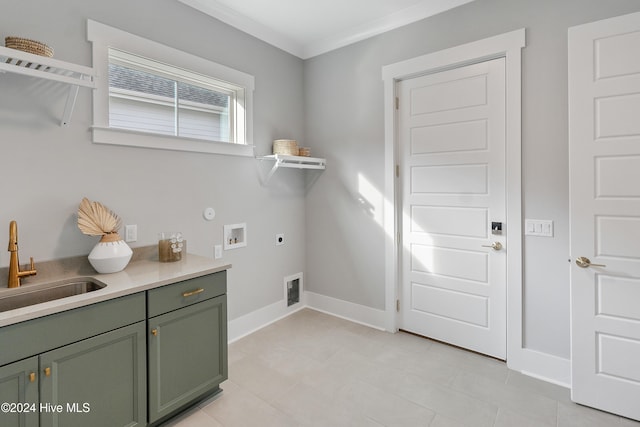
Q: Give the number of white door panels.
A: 12